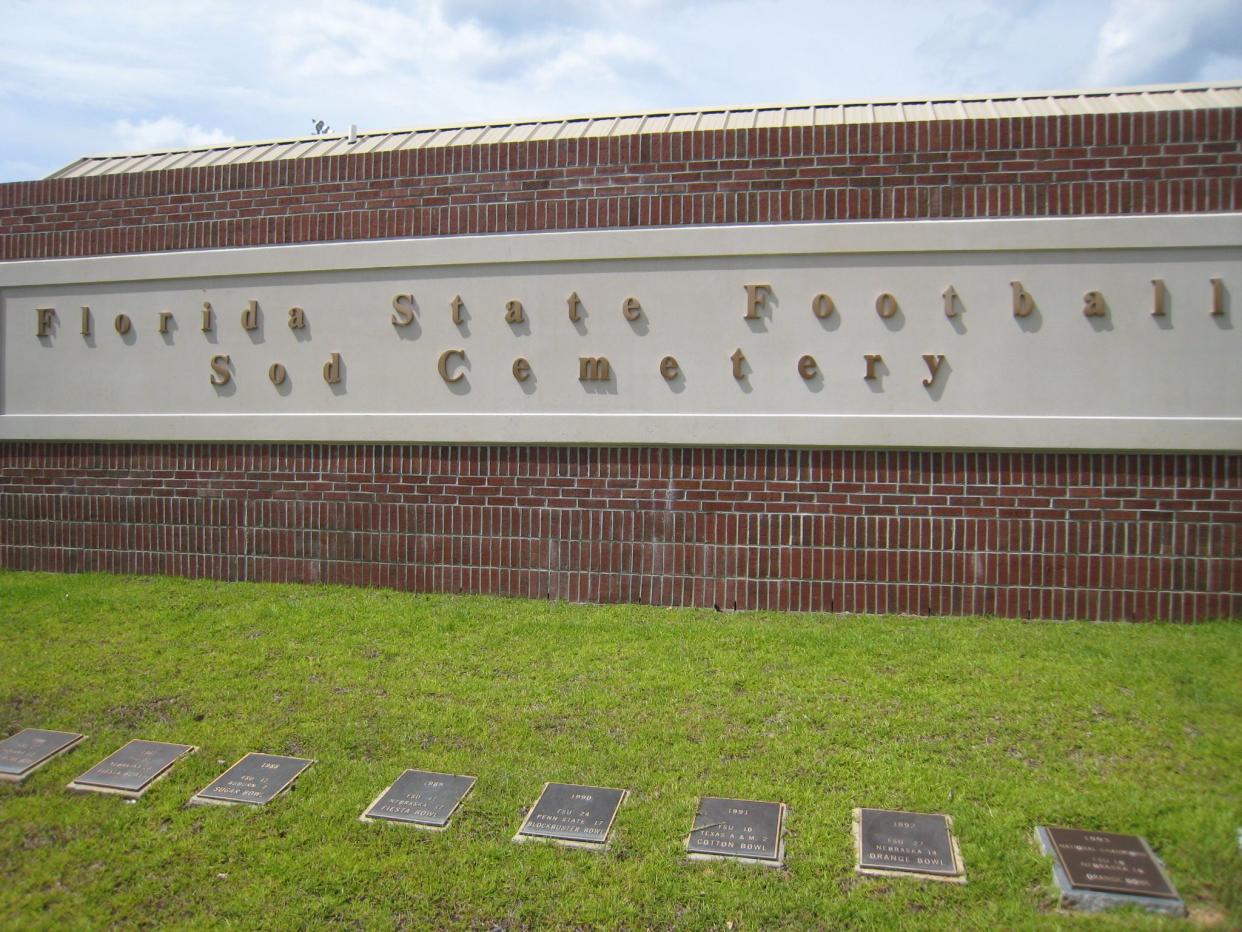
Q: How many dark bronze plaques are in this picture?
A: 8